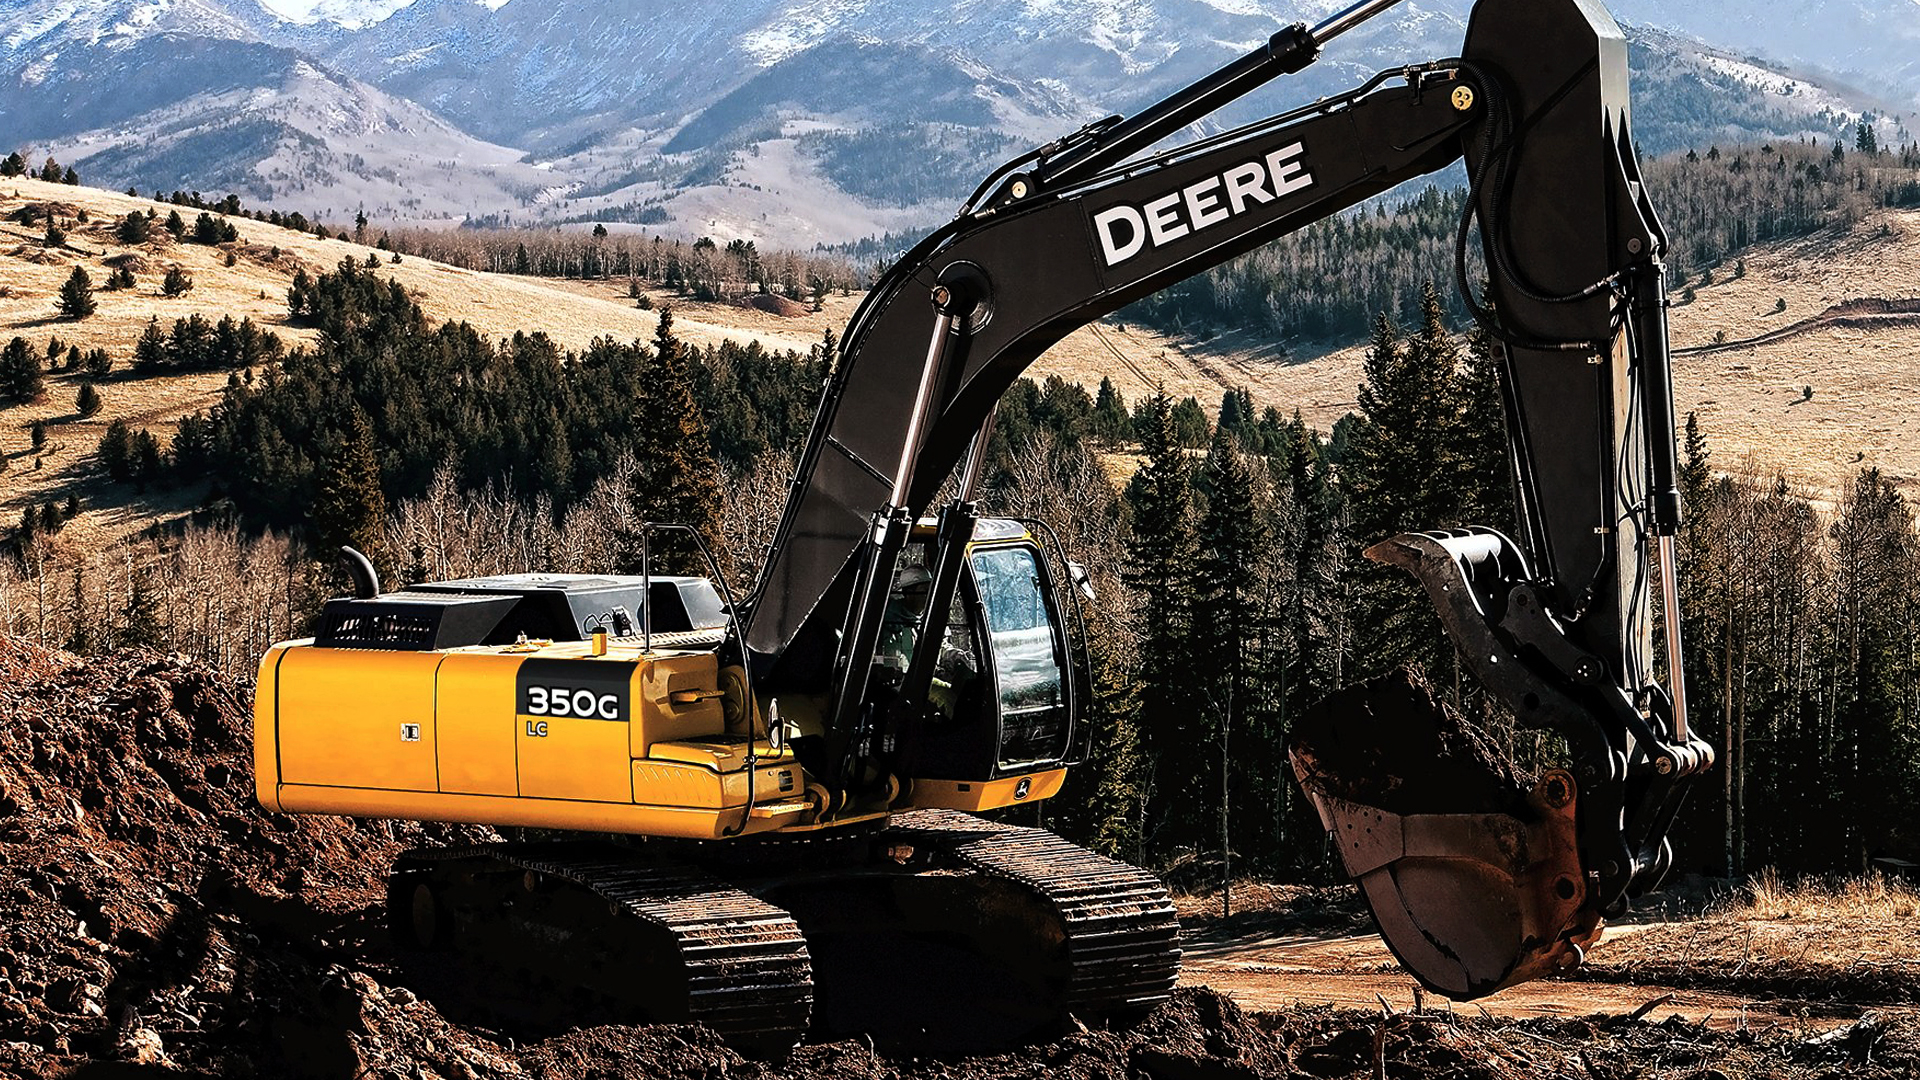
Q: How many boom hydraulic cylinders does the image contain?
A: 2